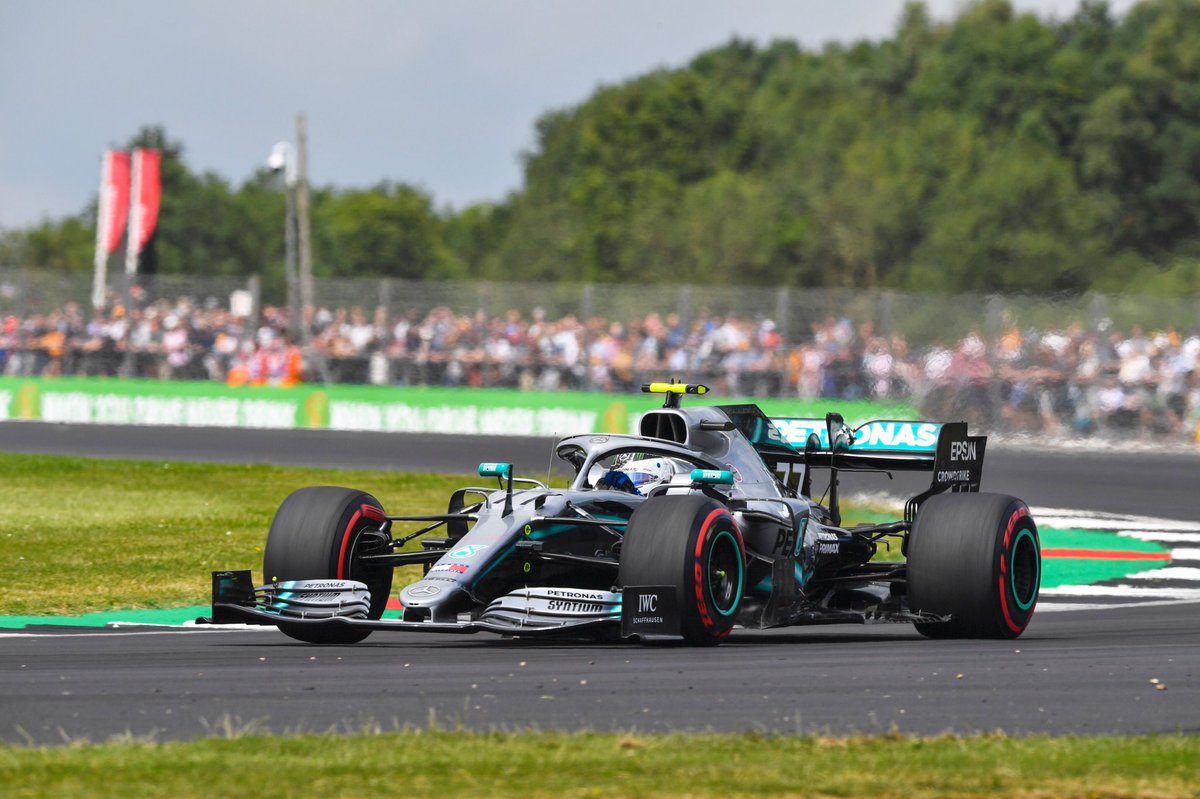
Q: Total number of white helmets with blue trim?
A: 1